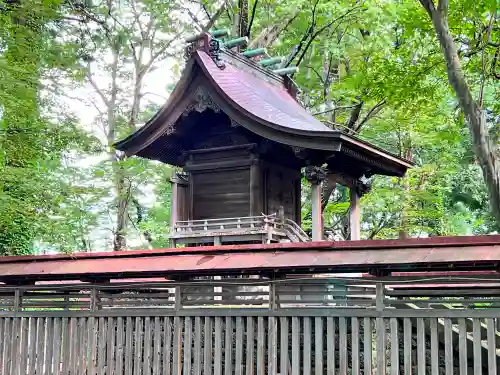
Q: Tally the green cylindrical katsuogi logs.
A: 5